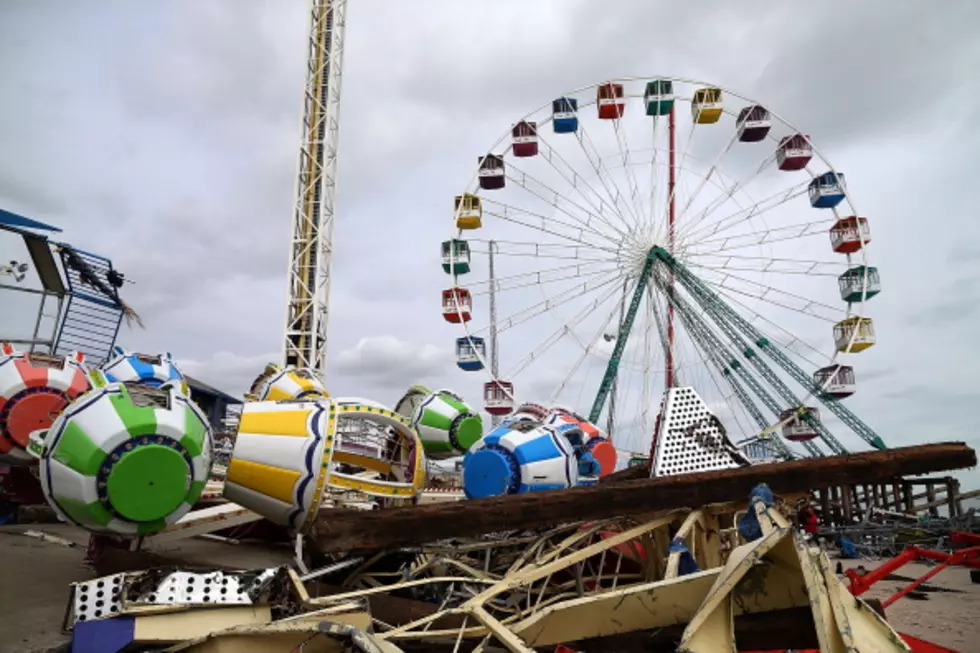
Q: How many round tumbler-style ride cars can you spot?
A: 8